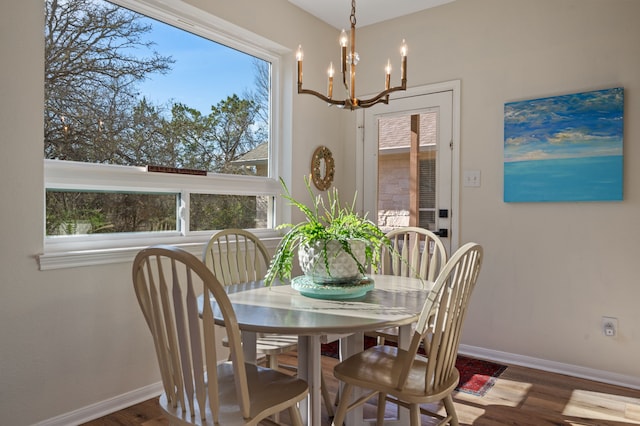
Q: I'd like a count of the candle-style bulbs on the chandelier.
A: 5